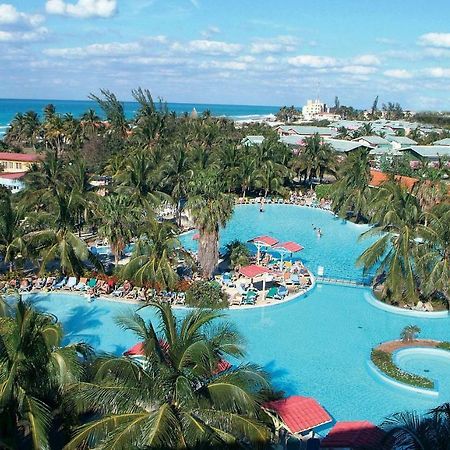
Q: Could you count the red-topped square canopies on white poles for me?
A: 3